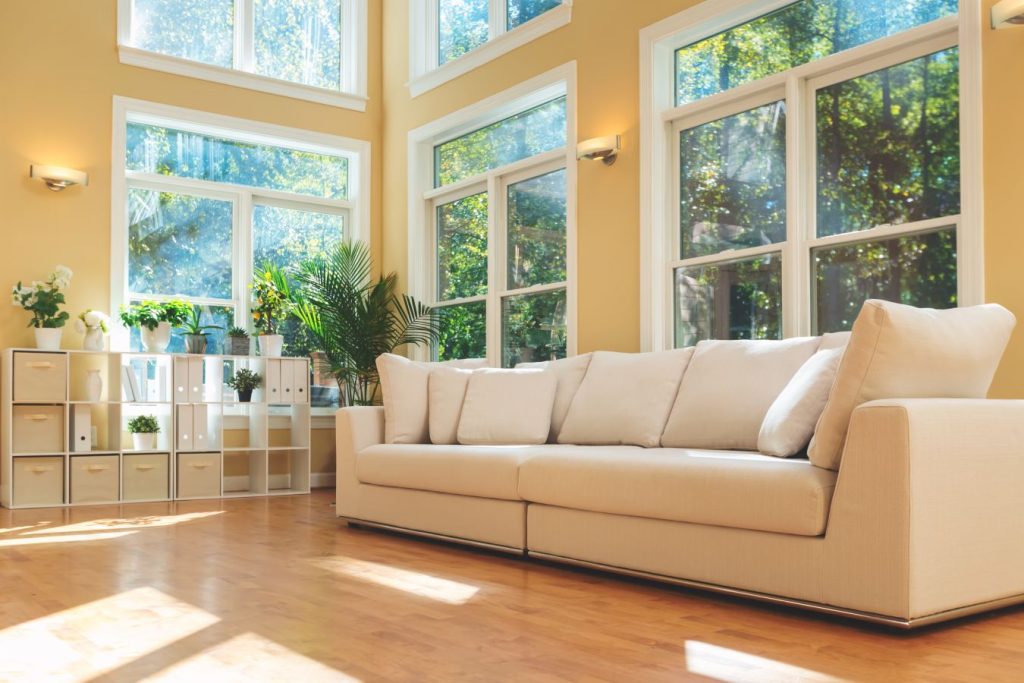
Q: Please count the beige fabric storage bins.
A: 6